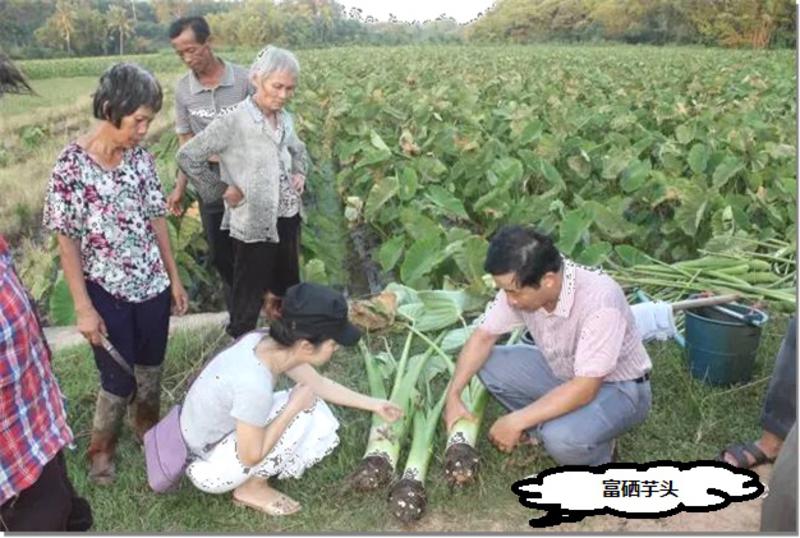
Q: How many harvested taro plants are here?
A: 3